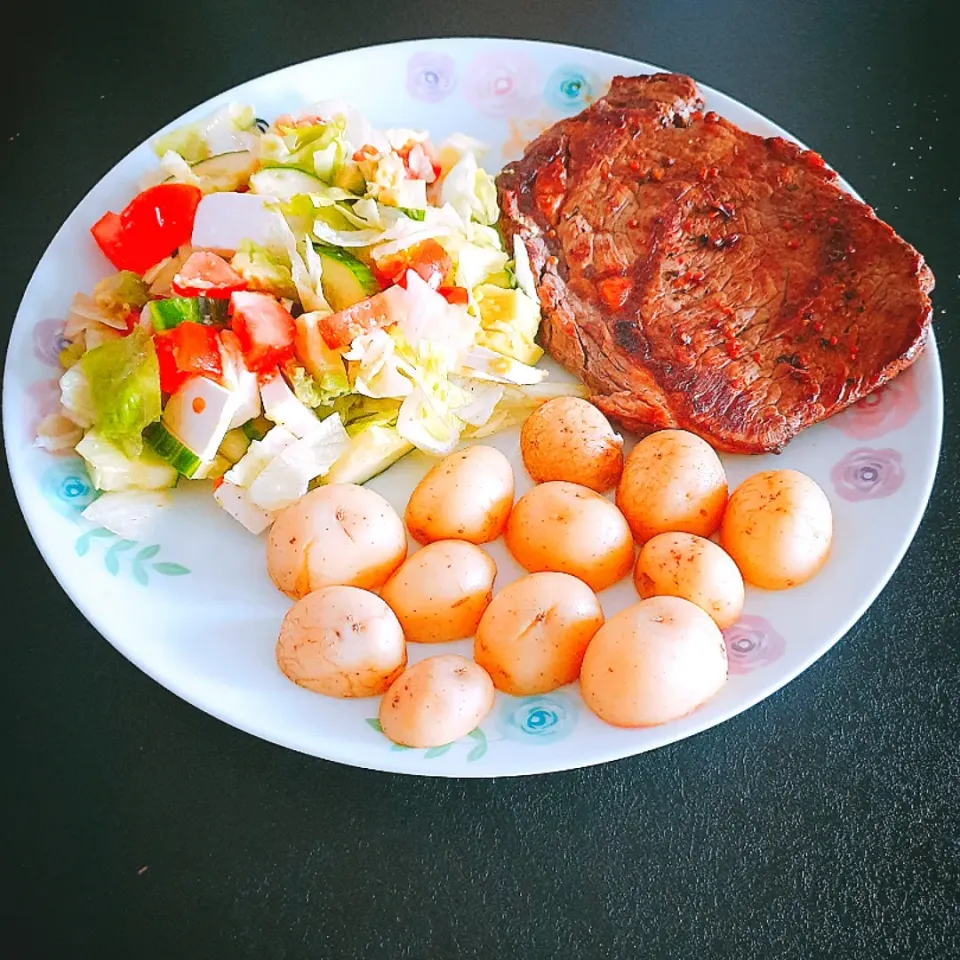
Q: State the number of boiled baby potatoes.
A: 12